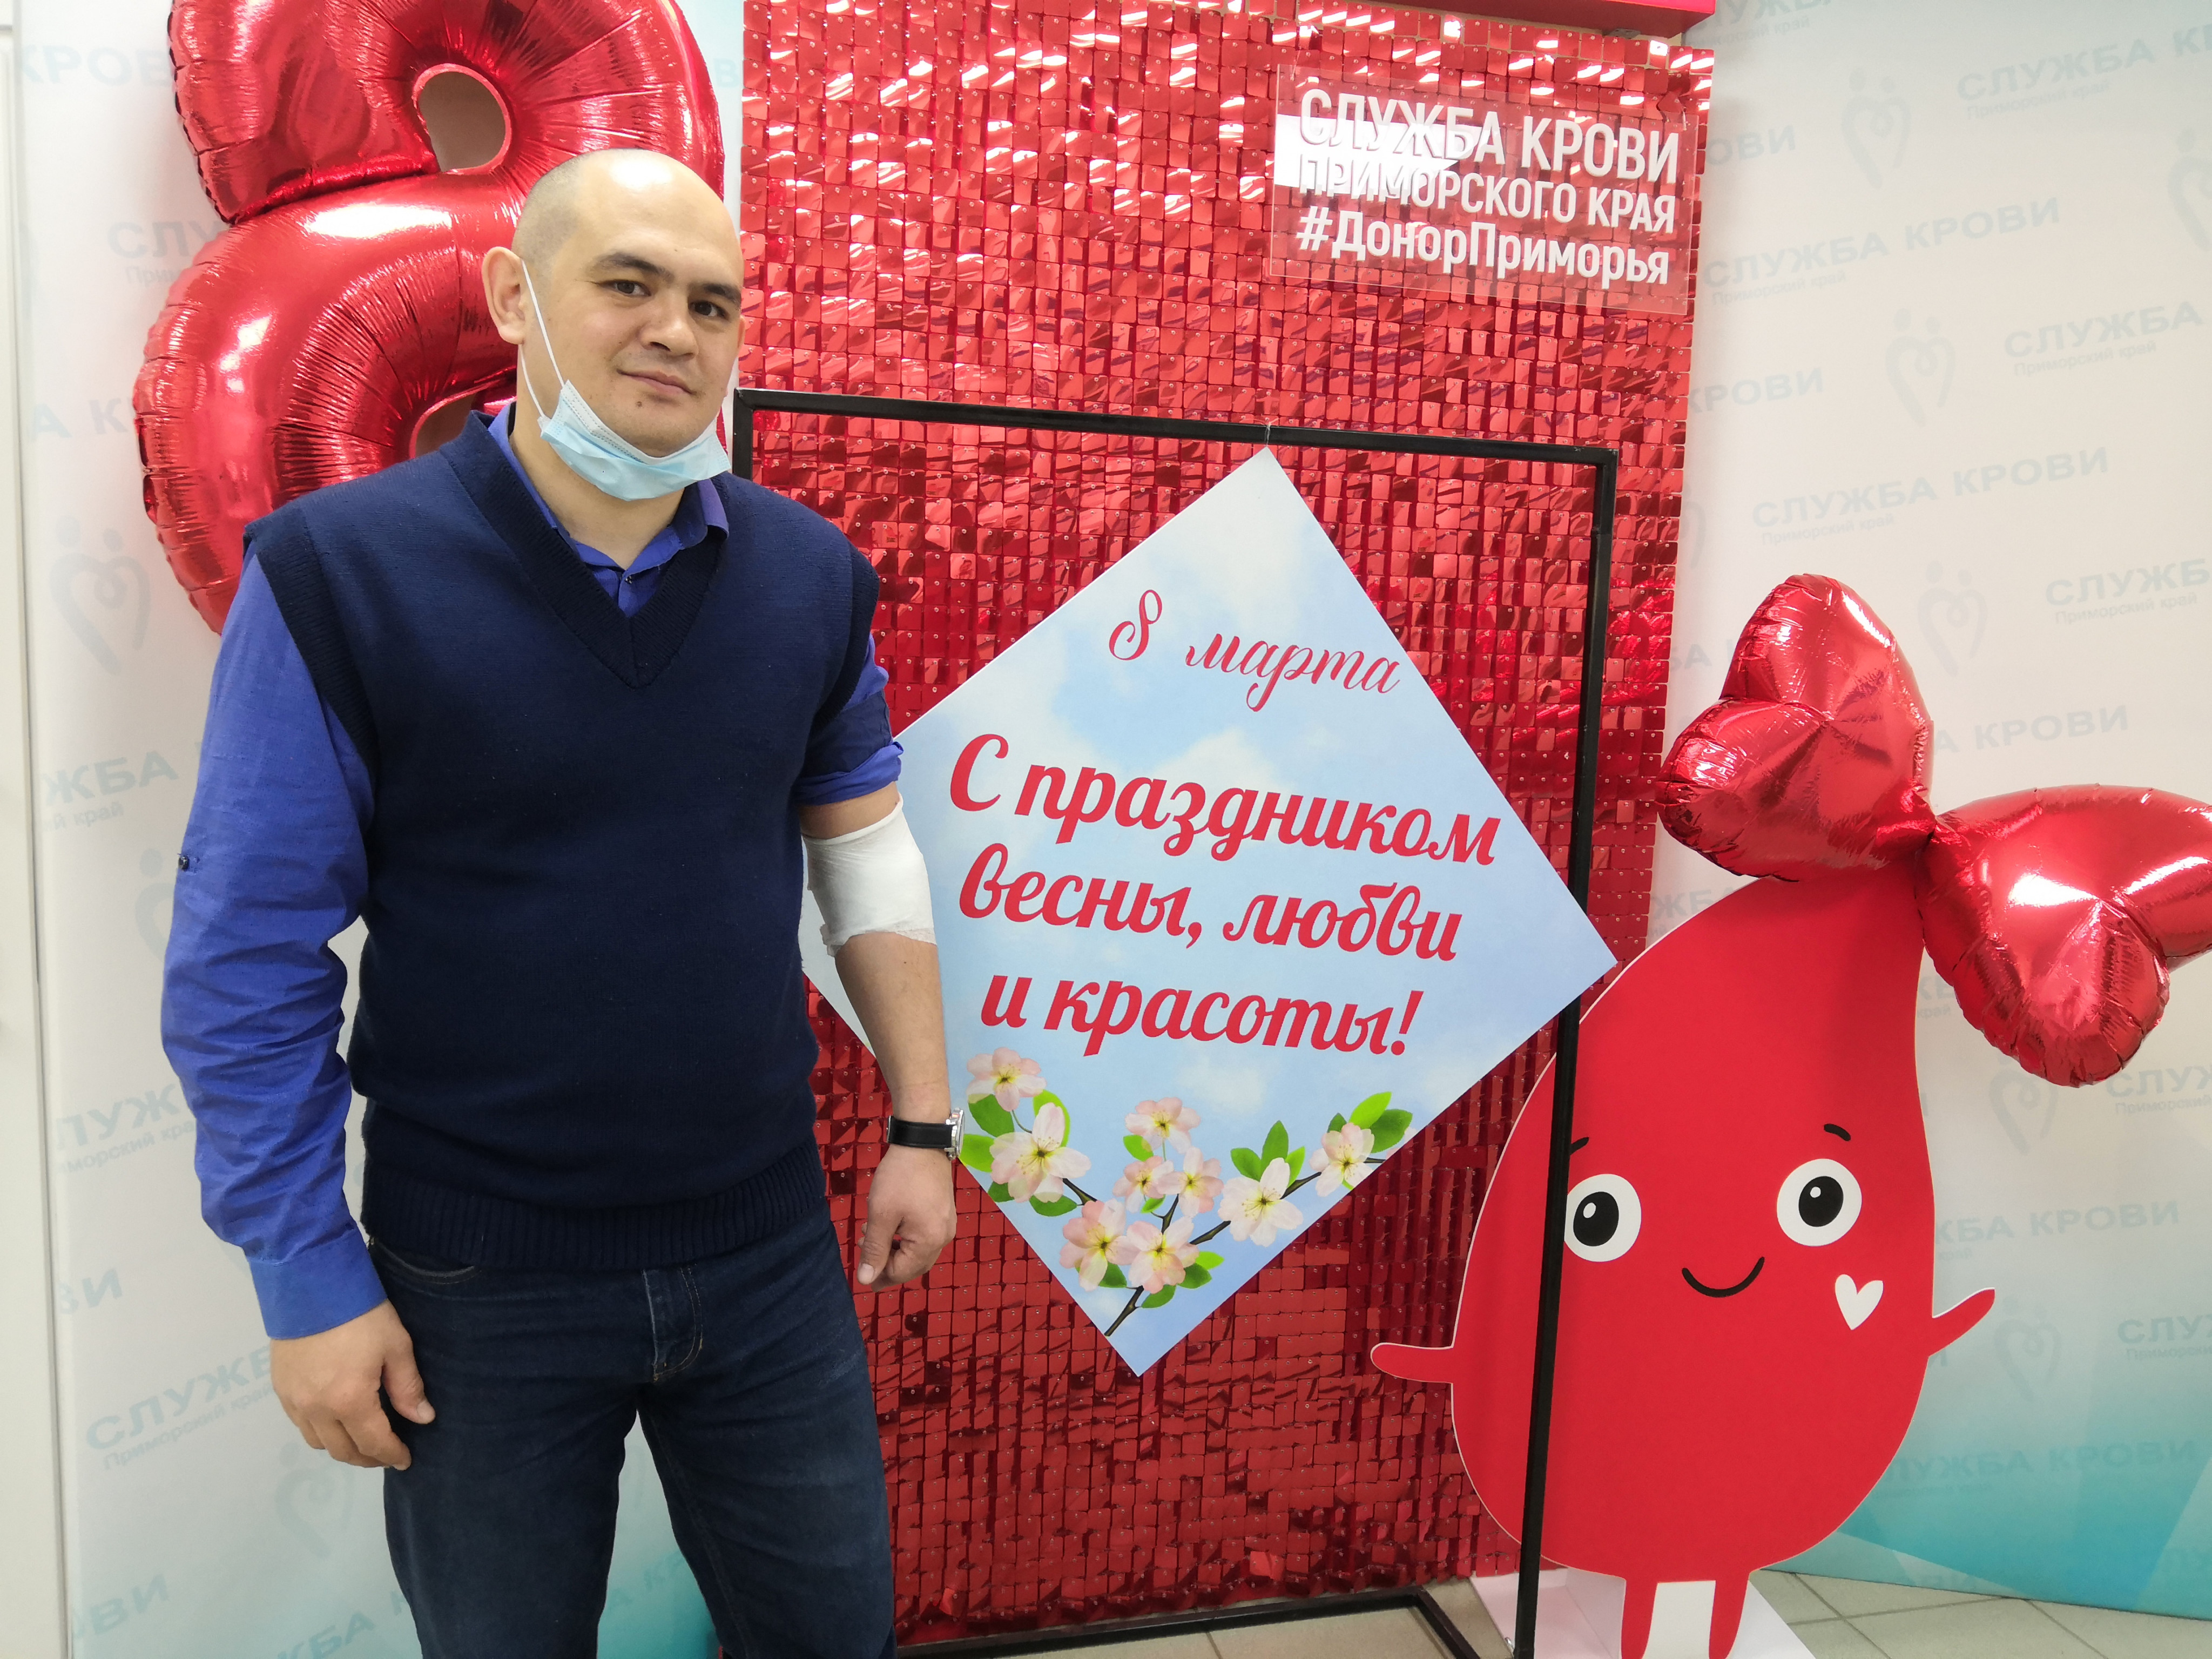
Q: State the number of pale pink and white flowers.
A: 9